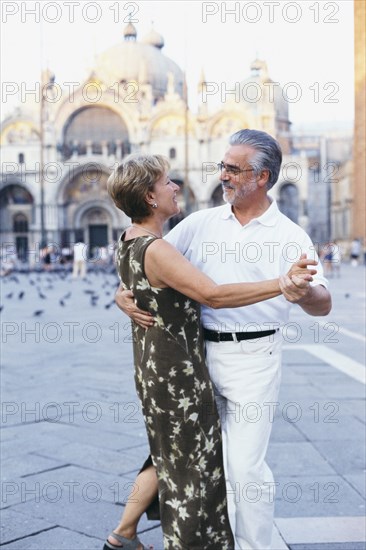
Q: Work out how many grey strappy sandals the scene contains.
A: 1